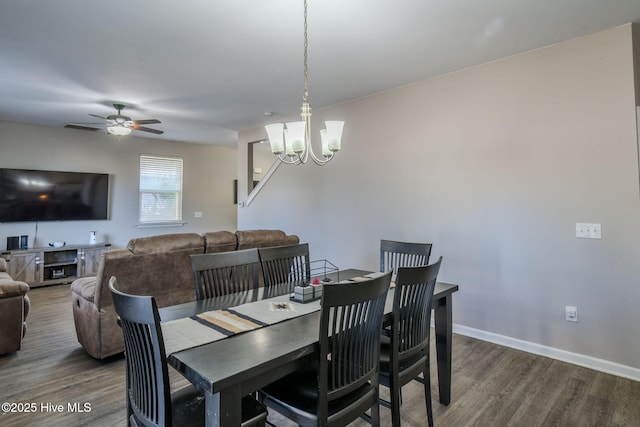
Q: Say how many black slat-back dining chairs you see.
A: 6